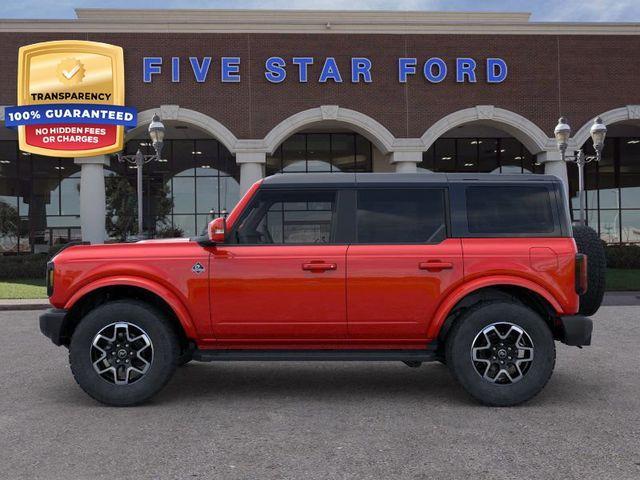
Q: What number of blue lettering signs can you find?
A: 1